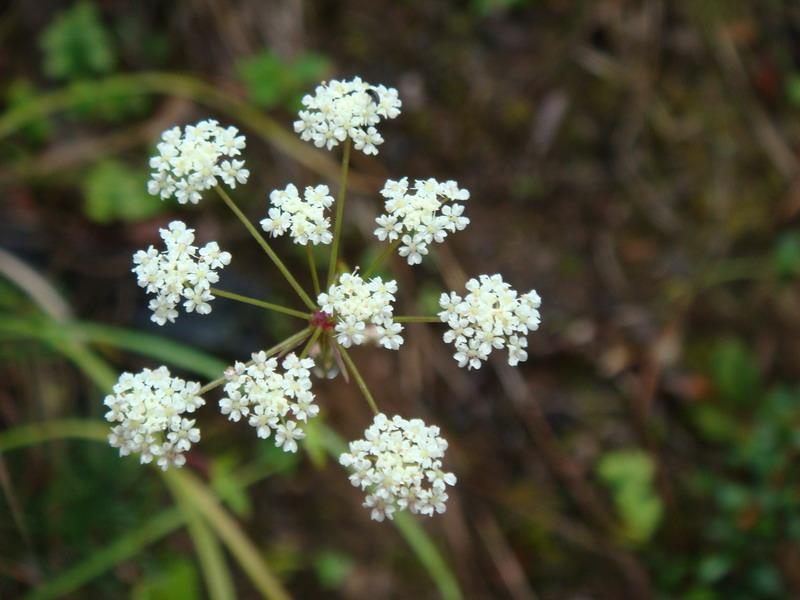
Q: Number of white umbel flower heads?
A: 10